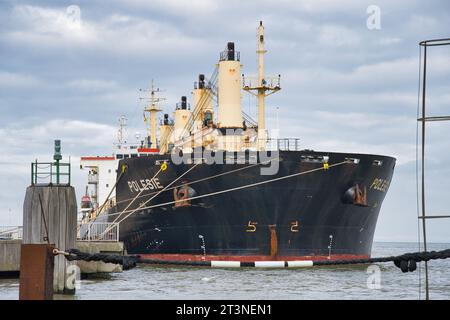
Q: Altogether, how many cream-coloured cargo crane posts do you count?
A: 4